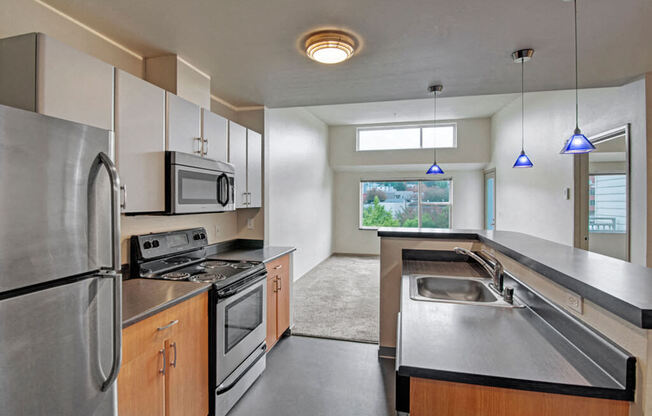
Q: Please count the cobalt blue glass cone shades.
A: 3